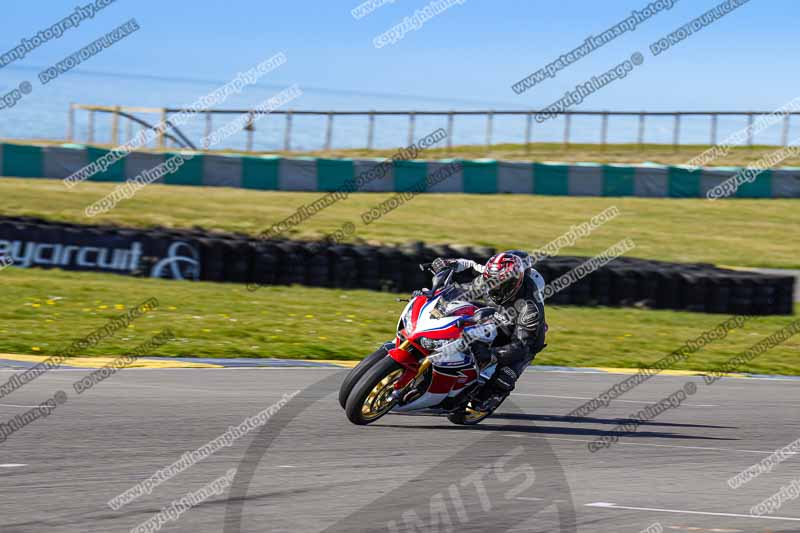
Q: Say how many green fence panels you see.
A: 11